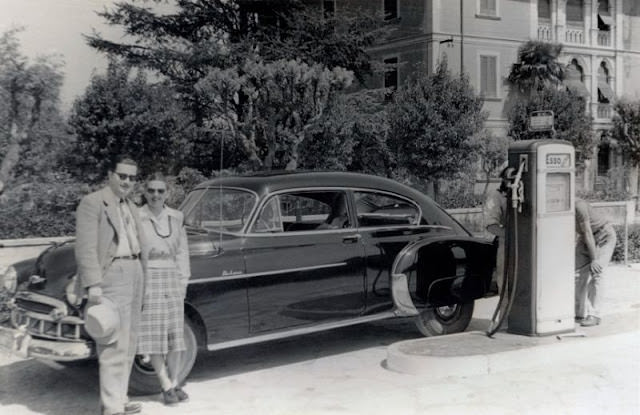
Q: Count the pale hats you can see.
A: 1